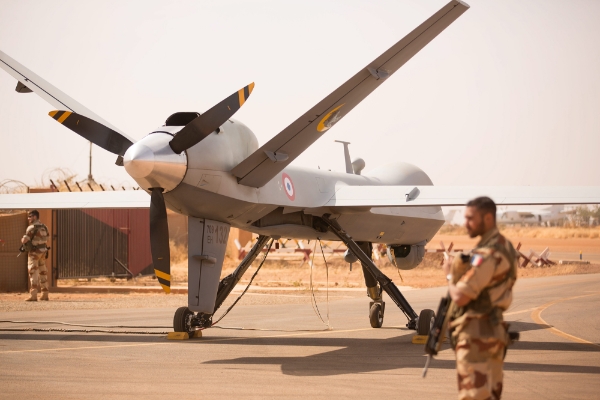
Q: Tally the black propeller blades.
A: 3